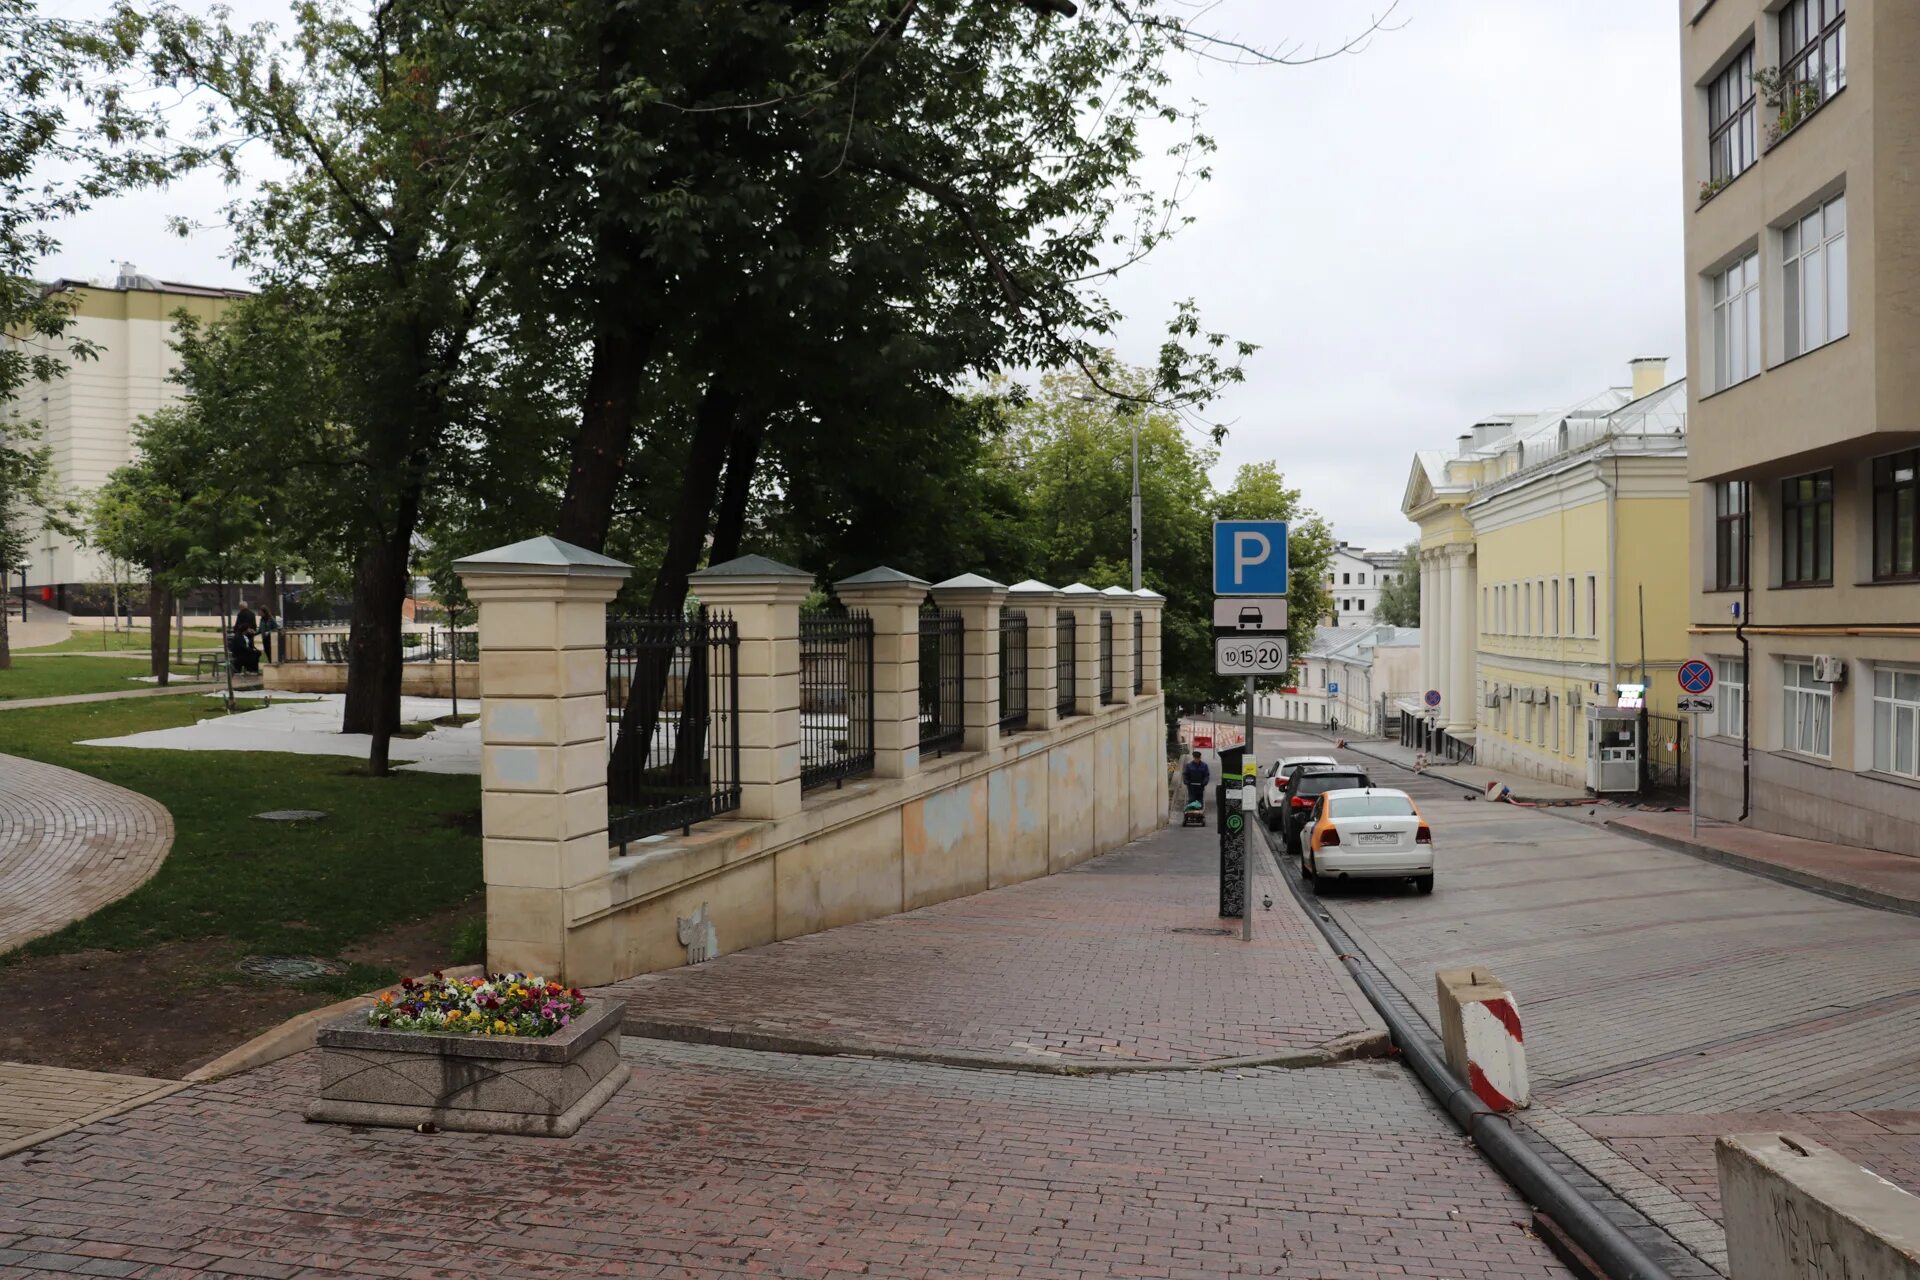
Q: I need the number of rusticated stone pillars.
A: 8